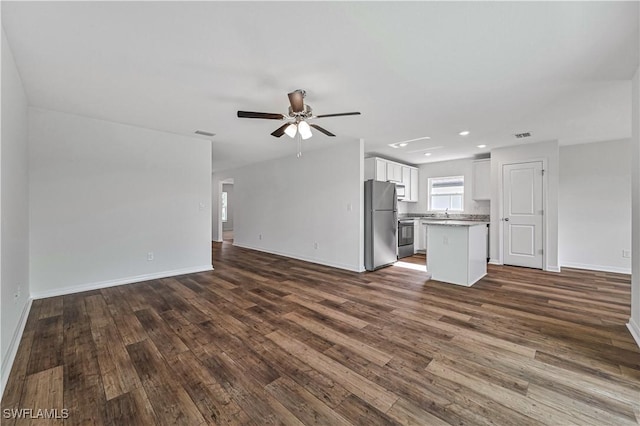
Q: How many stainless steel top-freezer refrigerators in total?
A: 1